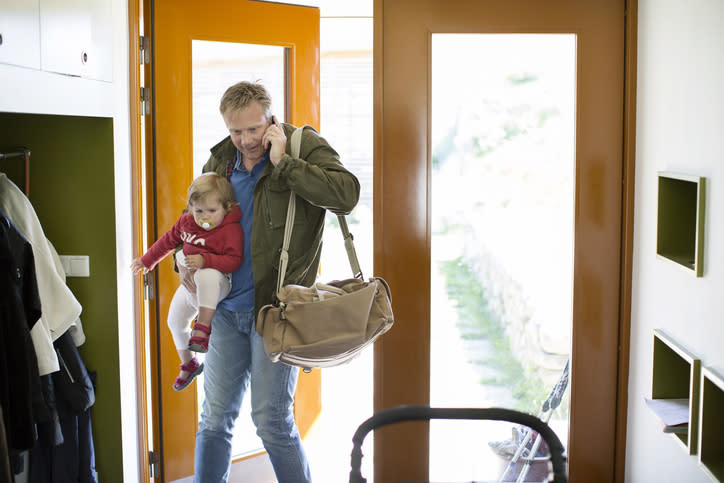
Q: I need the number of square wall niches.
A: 3